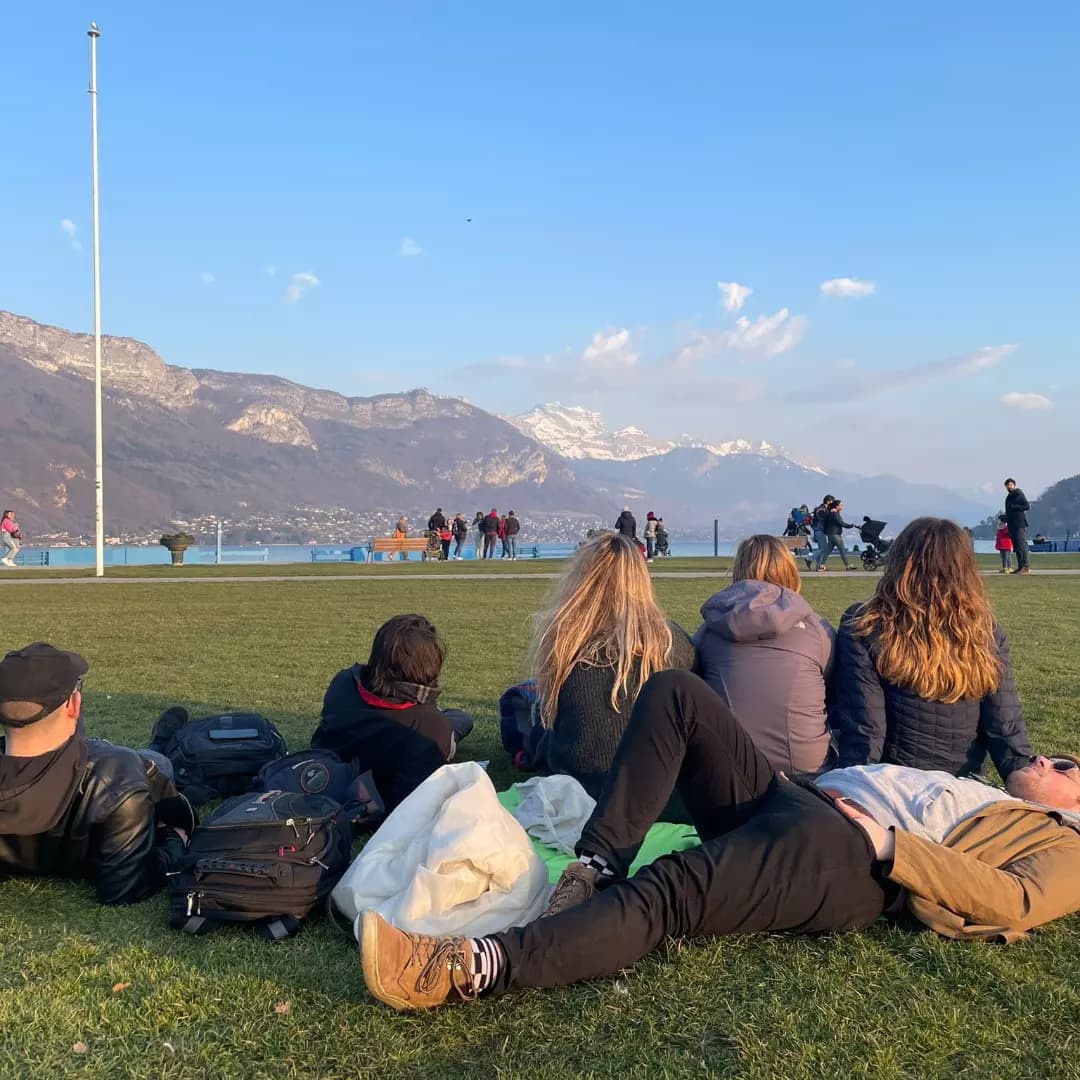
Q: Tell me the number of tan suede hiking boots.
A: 2